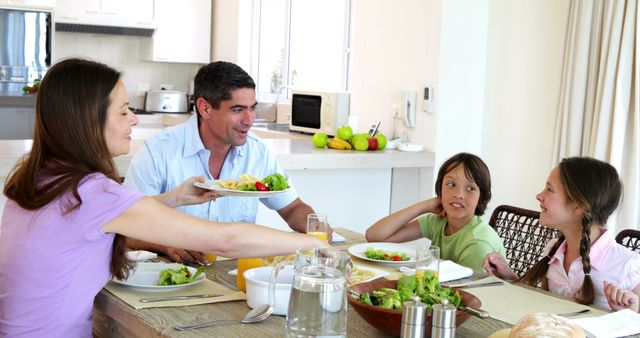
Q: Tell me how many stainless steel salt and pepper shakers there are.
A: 2